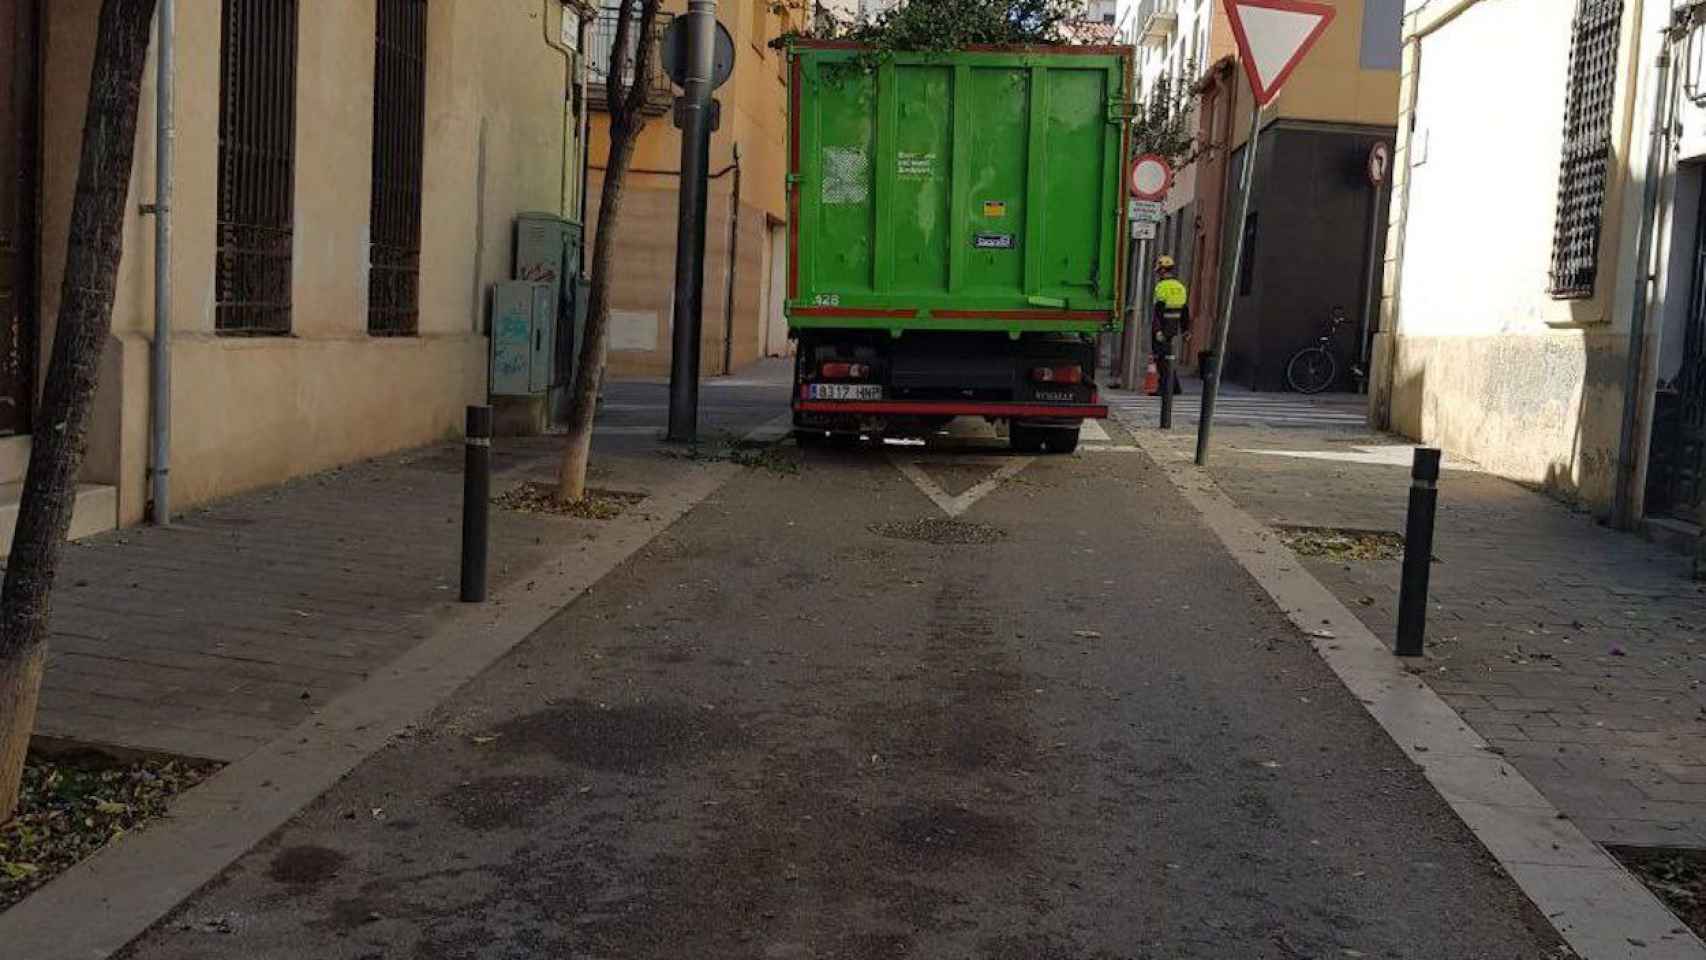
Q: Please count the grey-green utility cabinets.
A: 2